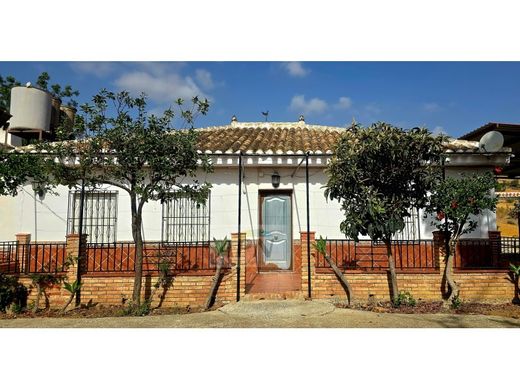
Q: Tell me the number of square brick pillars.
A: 6